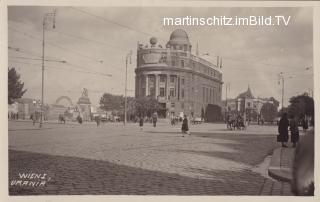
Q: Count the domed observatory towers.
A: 1